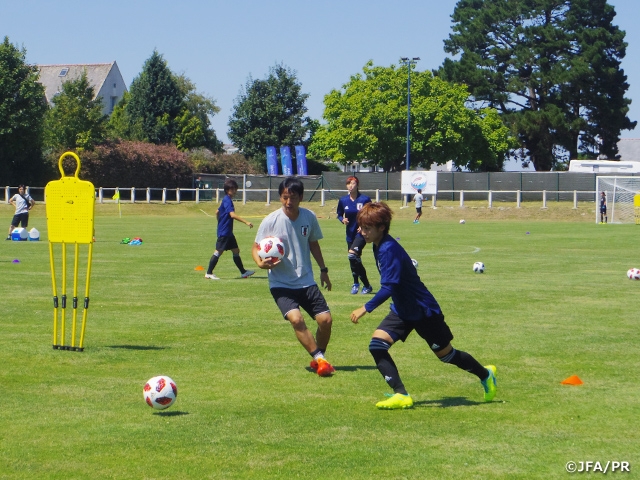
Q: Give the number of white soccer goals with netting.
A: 1